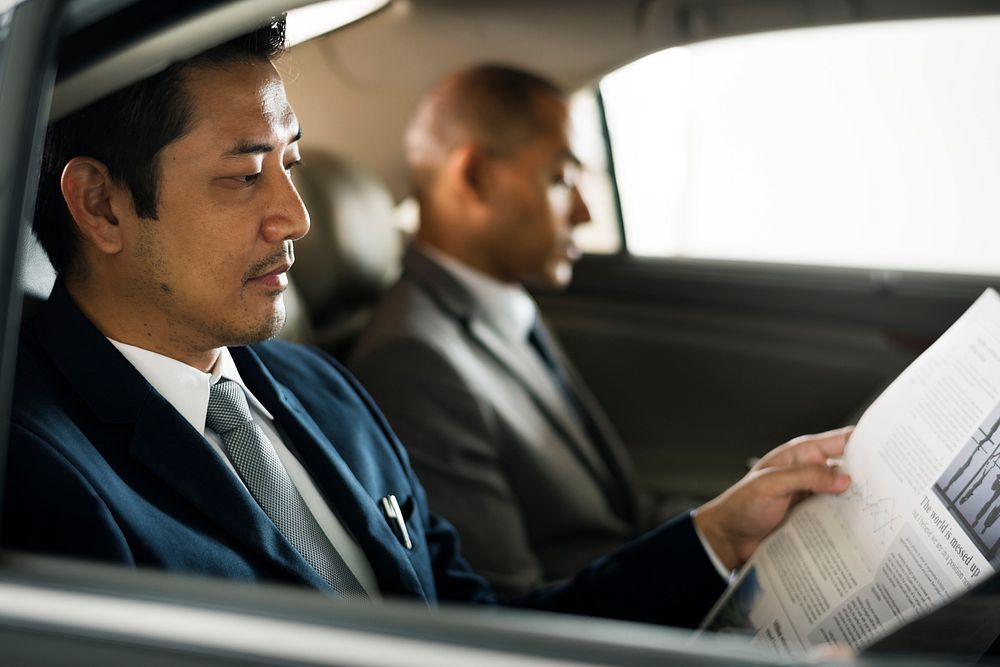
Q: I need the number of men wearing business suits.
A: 2